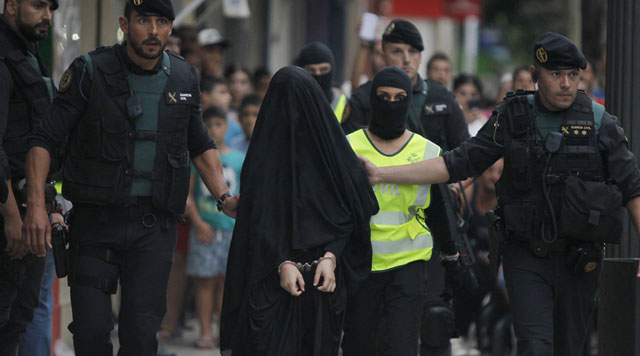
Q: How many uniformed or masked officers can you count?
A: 6